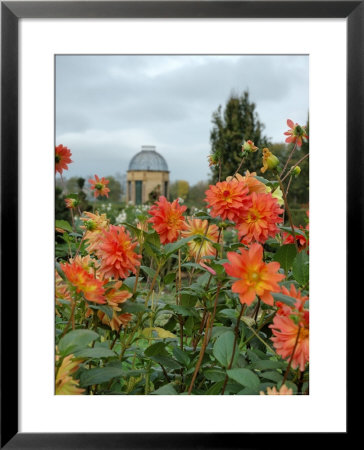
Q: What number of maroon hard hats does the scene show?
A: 0